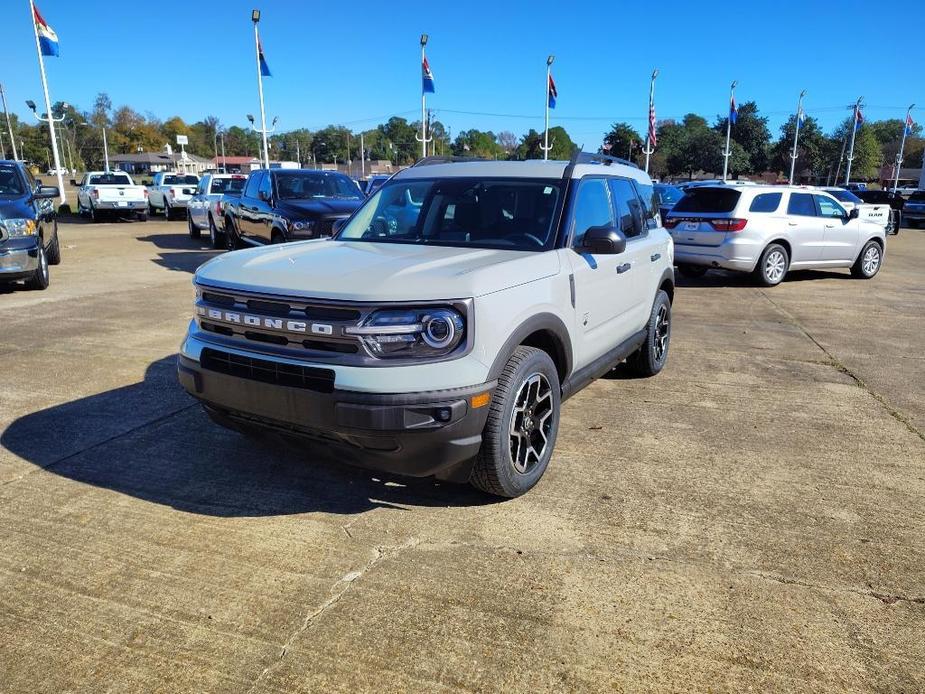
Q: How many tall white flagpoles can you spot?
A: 9